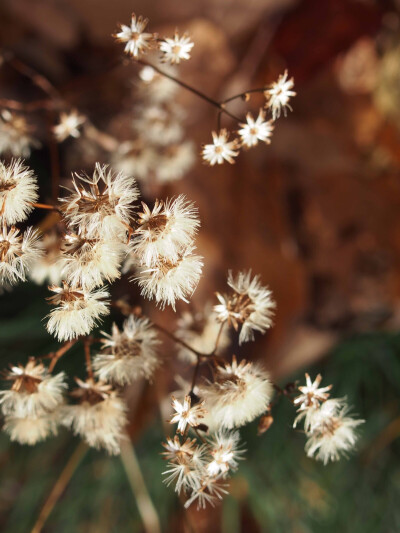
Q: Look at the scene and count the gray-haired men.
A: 0